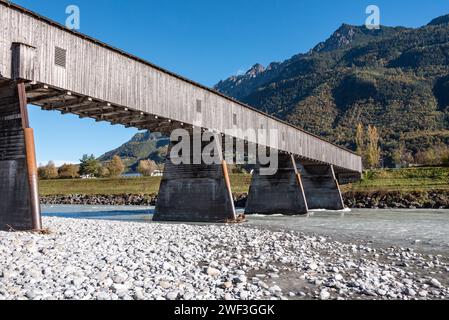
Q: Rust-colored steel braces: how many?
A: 4